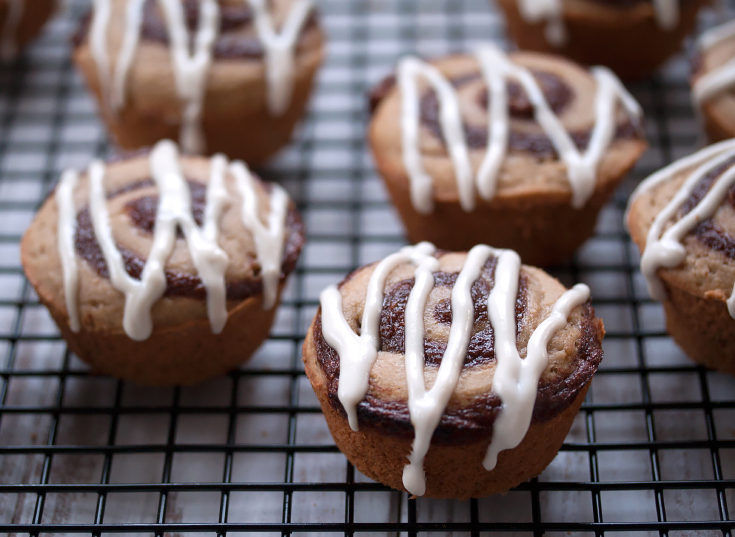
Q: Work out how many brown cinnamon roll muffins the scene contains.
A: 8